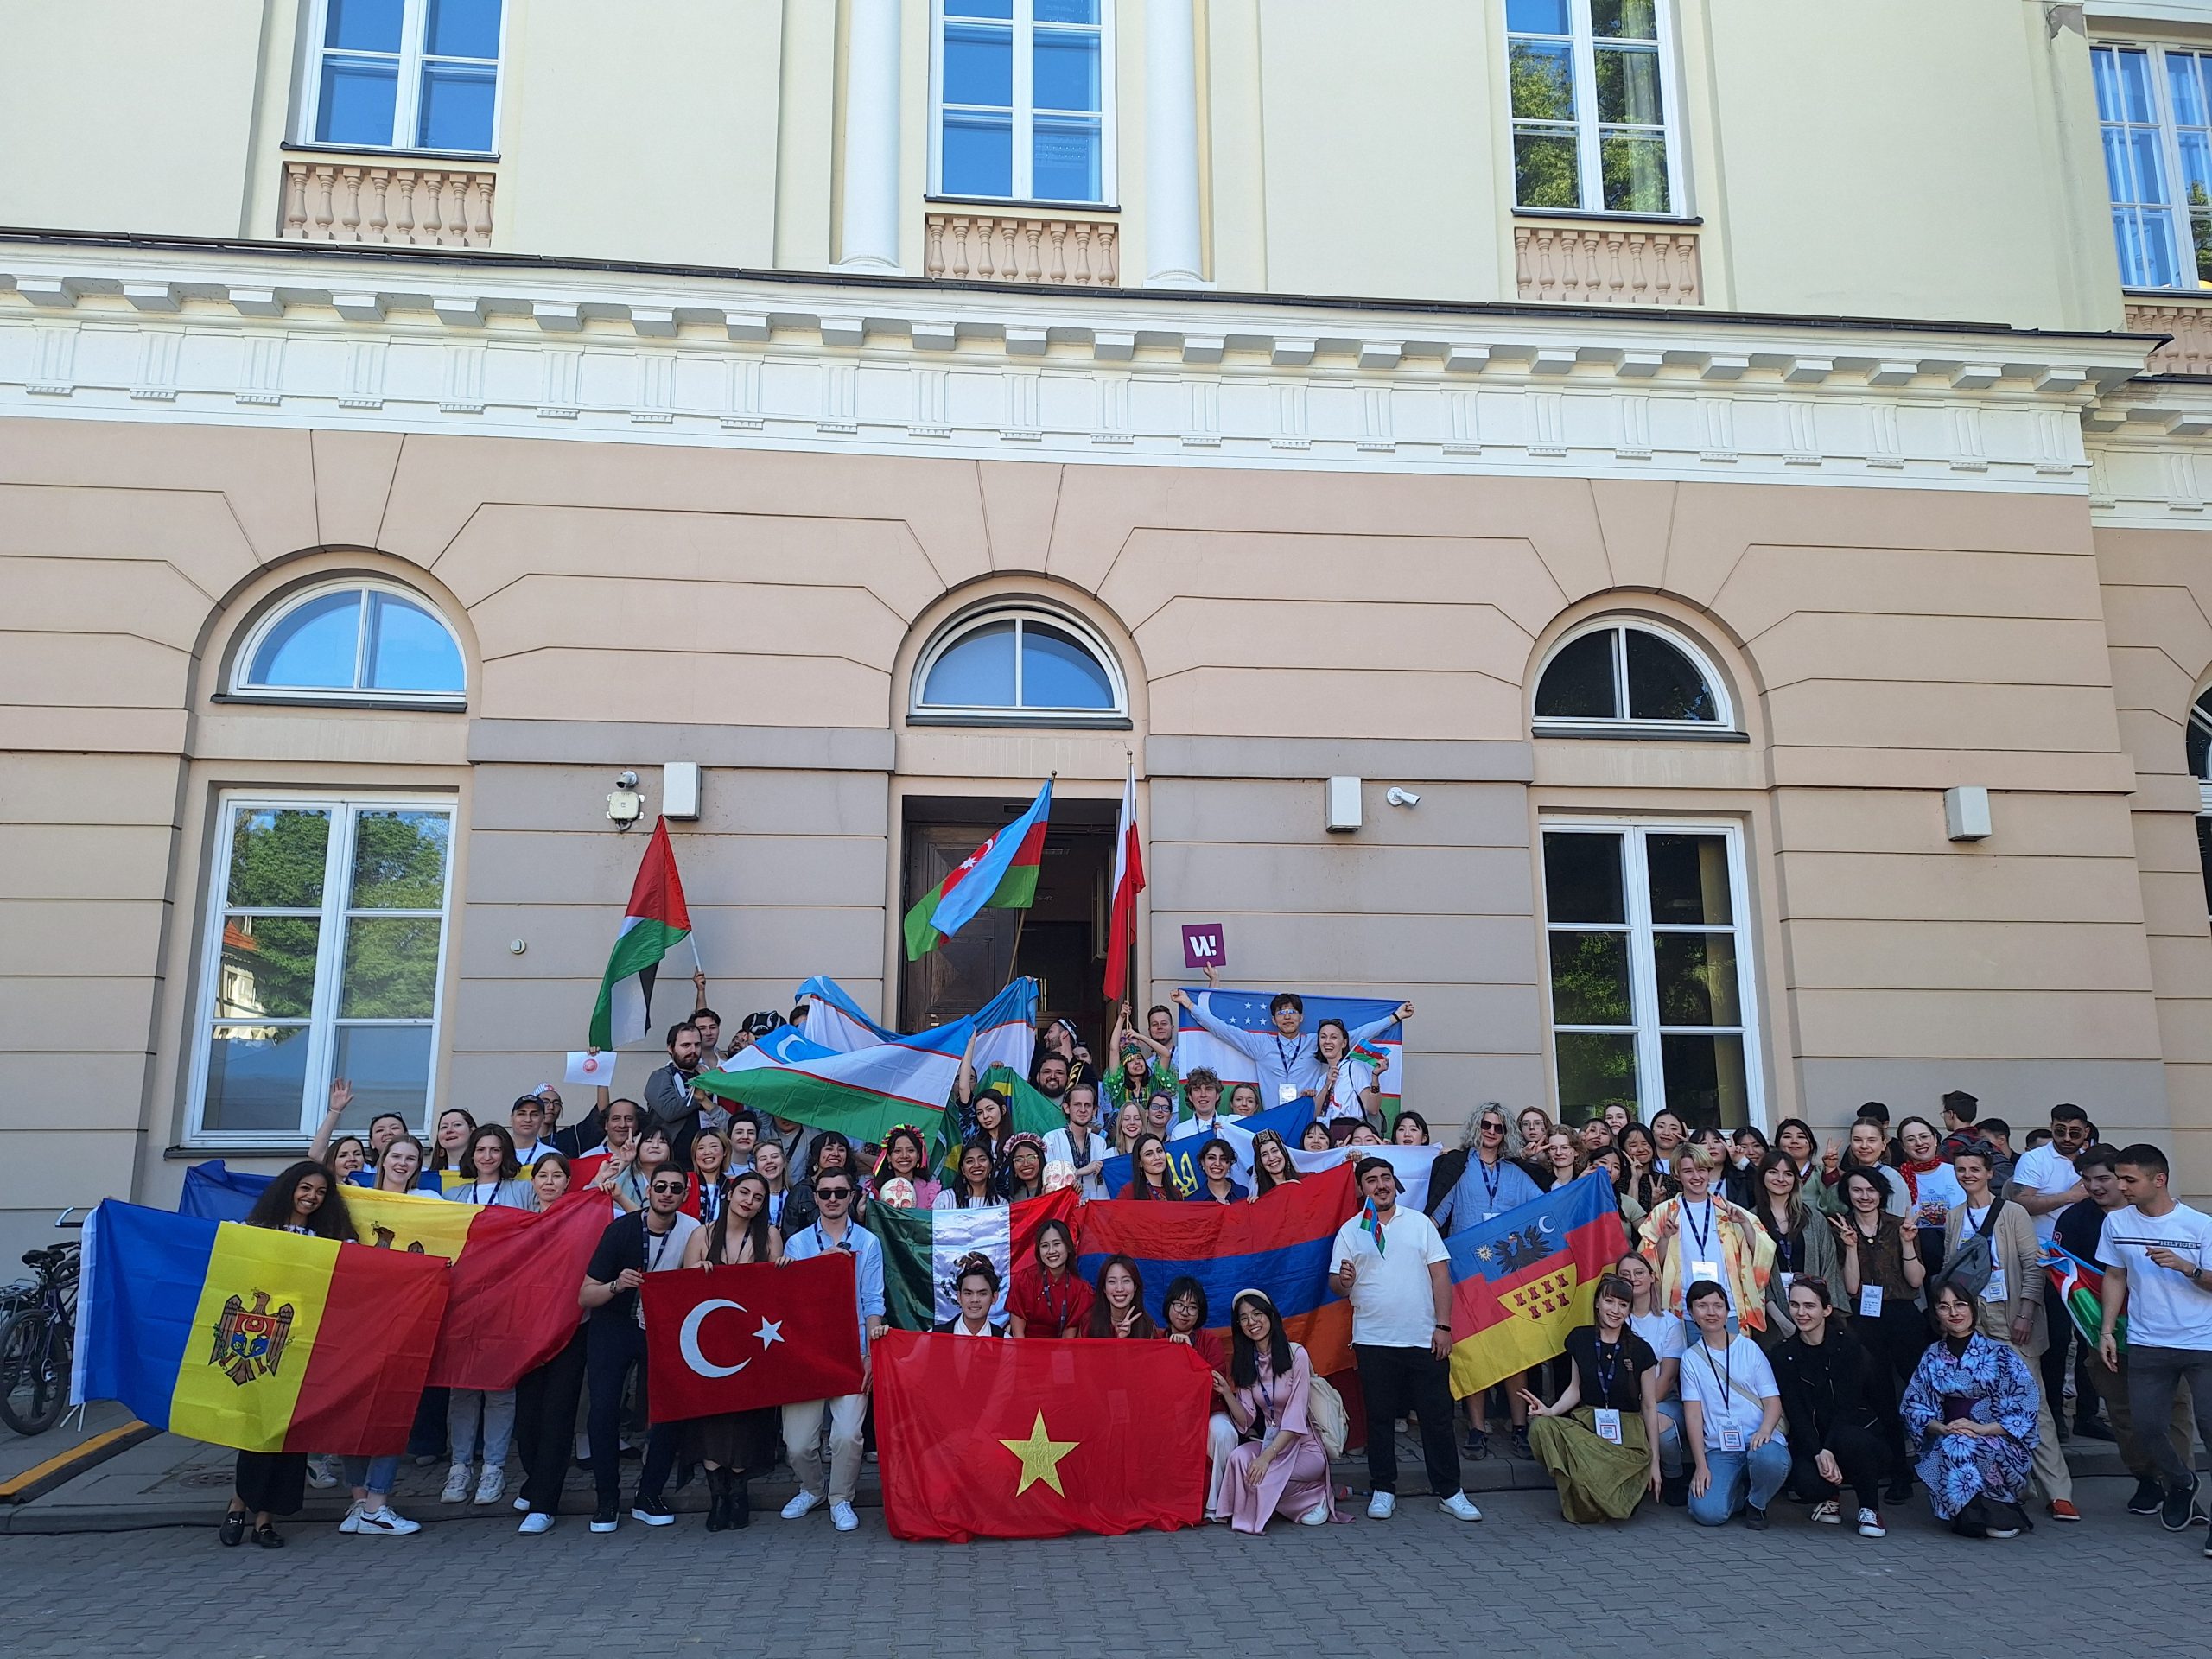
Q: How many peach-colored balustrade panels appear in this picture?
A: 4